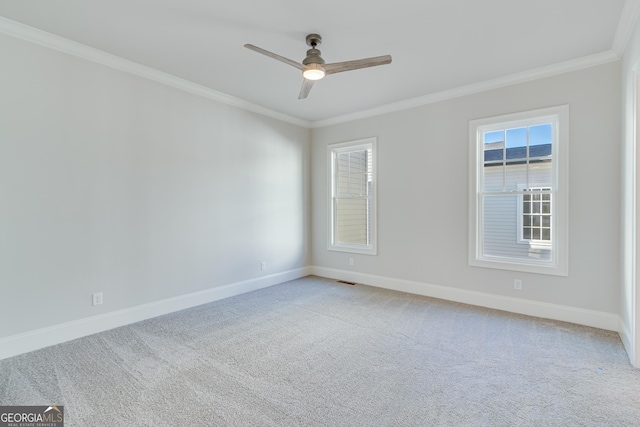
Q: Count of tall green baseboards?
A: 0